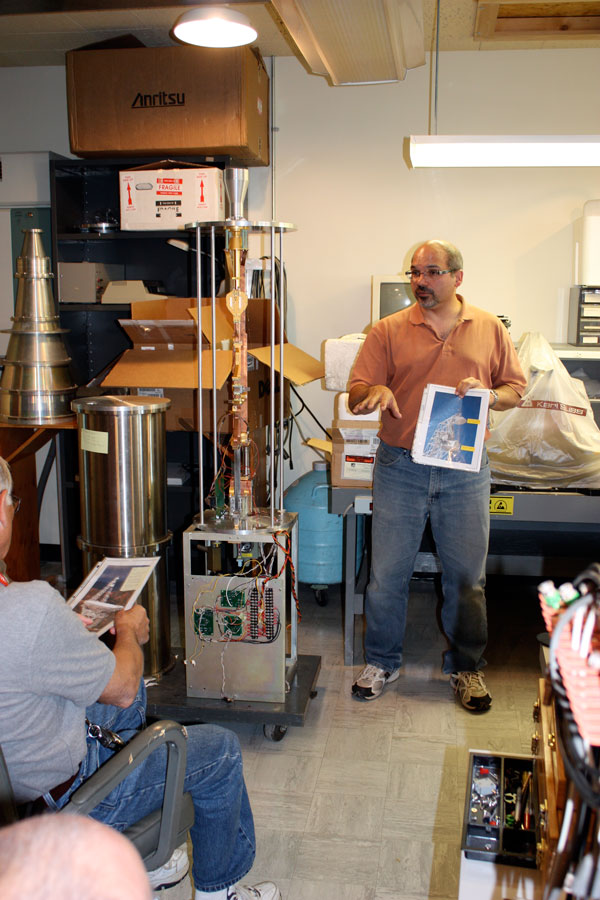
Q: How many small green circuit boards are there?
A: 3